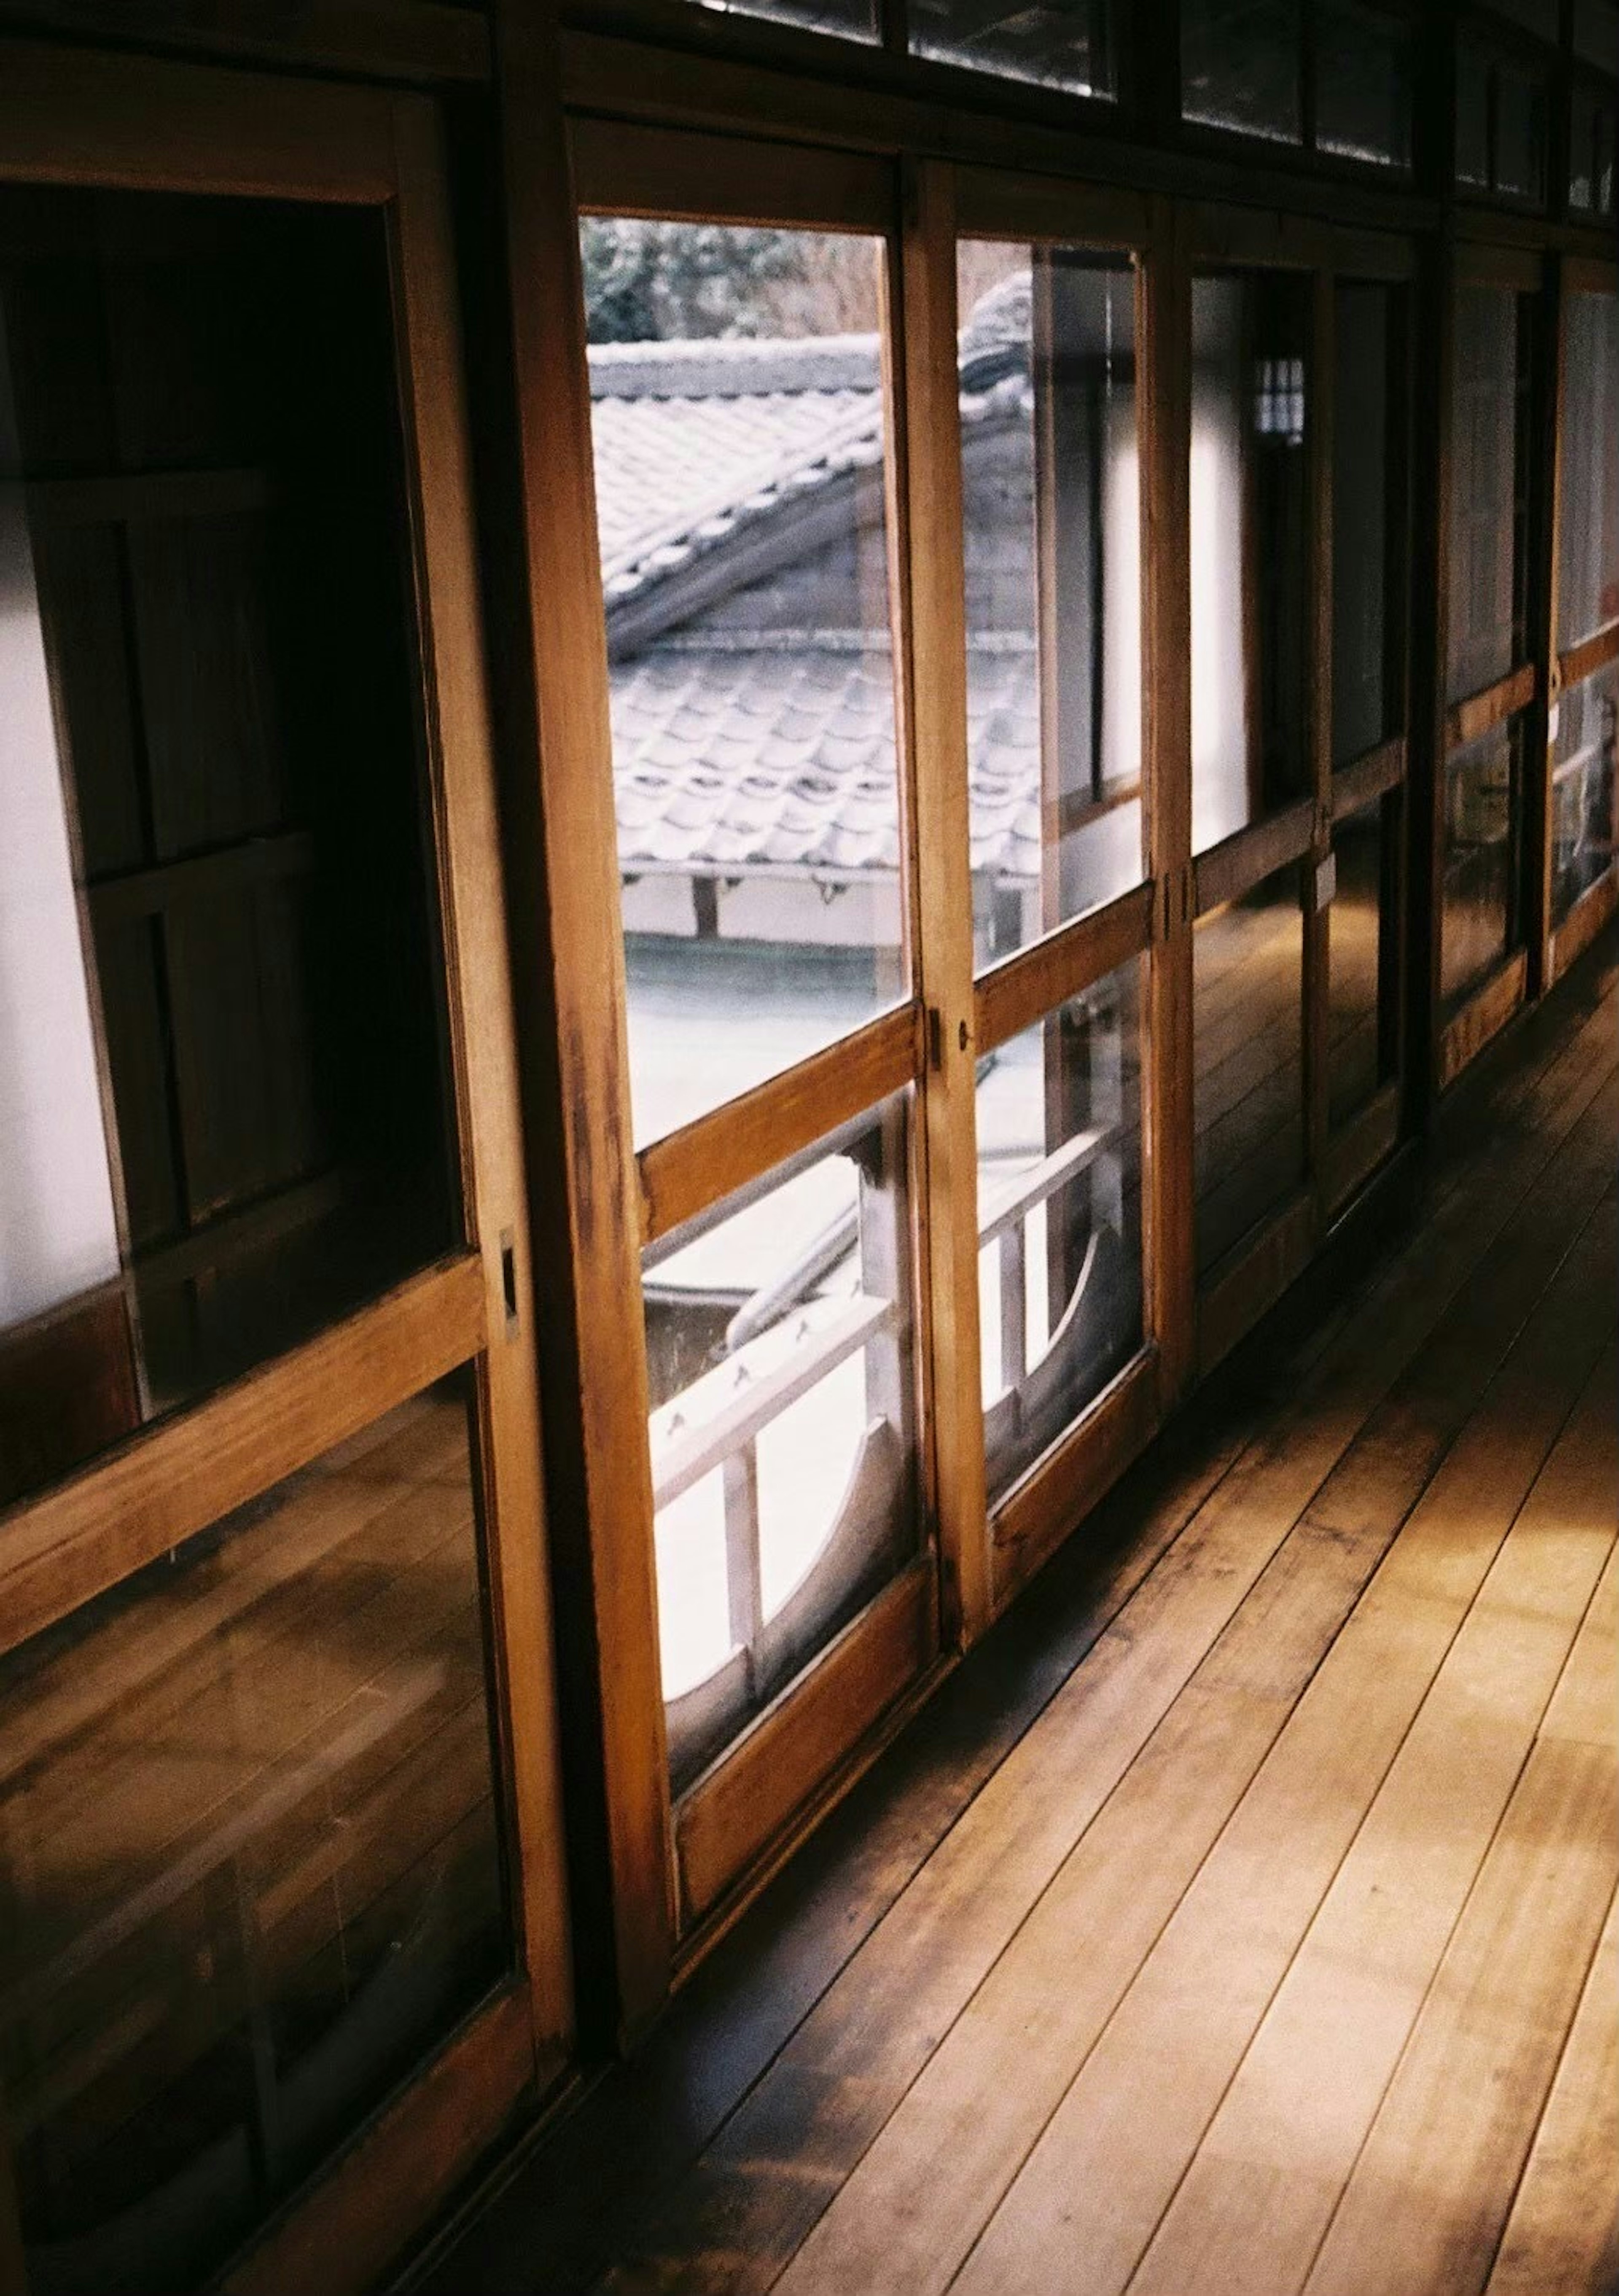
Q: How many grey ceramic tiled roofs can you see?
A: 2